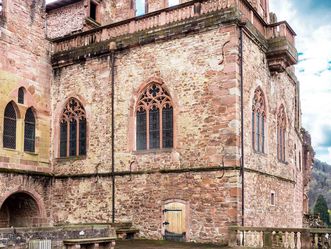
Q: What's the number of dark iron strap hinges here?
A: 2